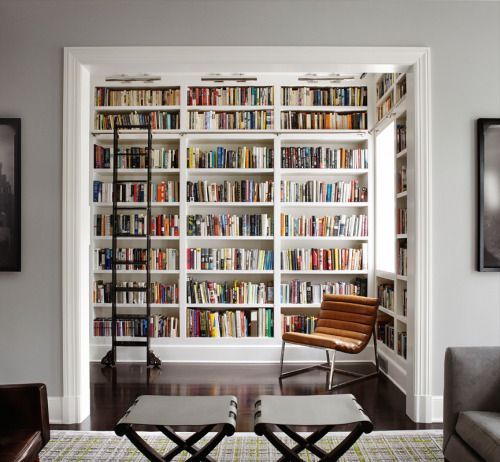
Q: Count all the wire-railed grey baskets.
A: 0